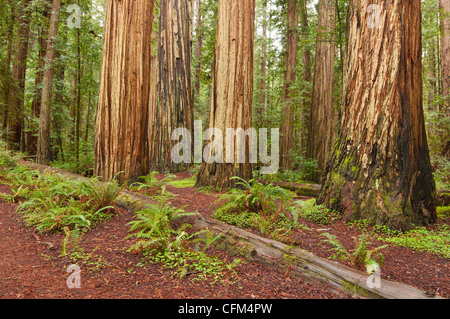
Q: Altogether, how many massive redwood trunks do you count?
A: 4